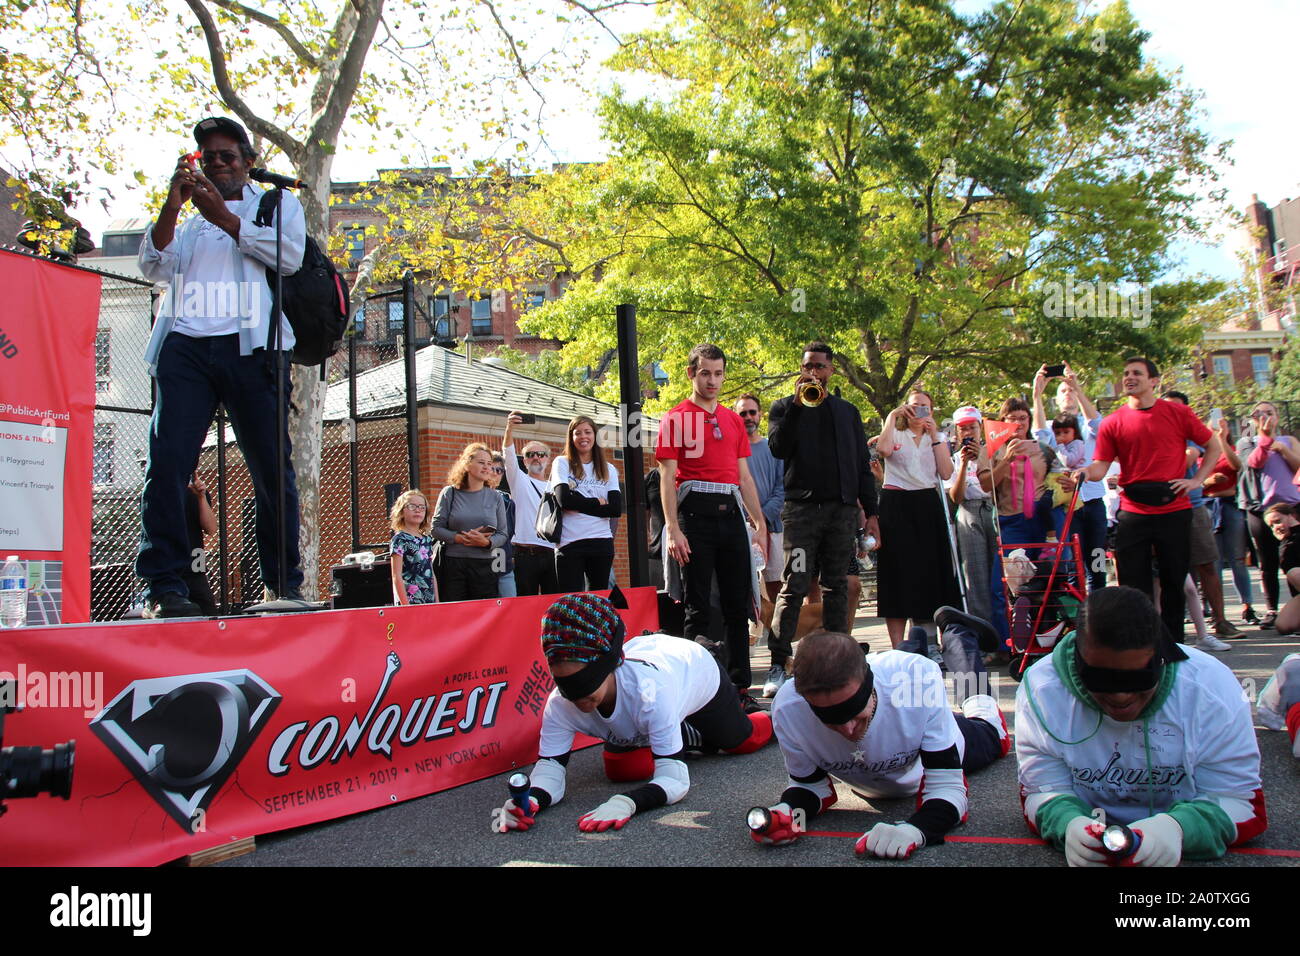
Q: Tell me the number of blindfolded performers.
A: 3